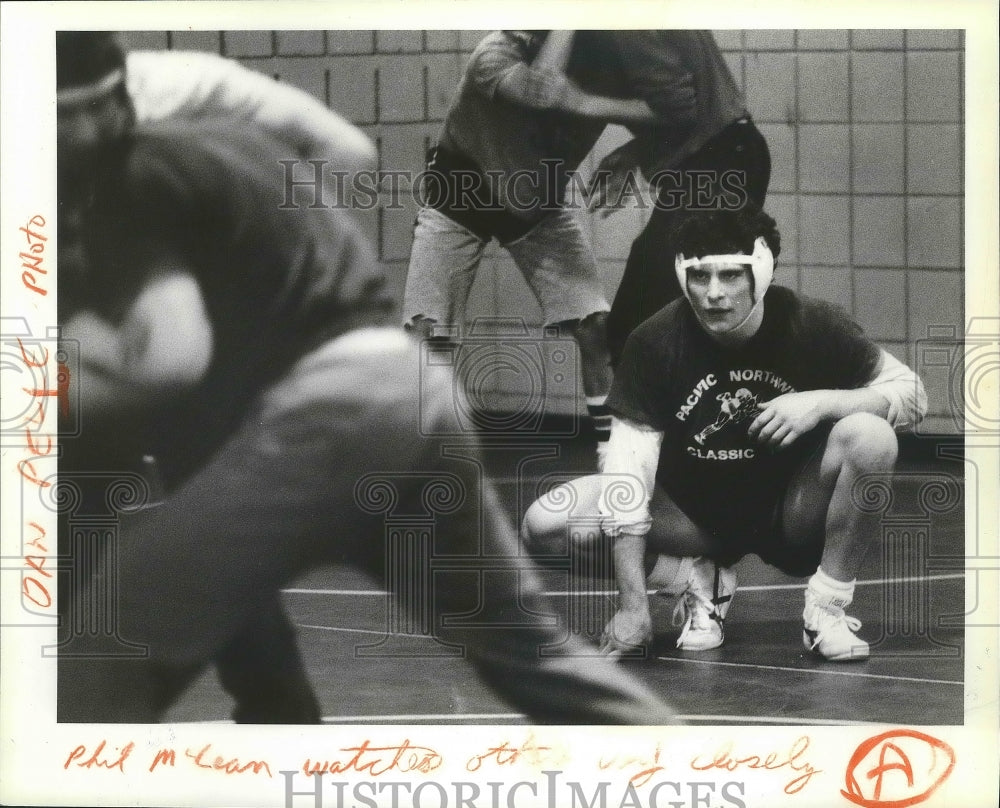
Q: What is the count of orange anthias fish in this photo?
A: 0